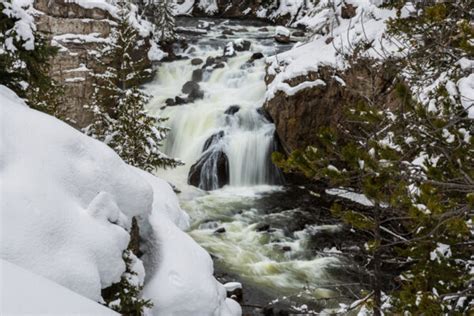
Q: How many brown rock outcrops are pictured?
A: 2